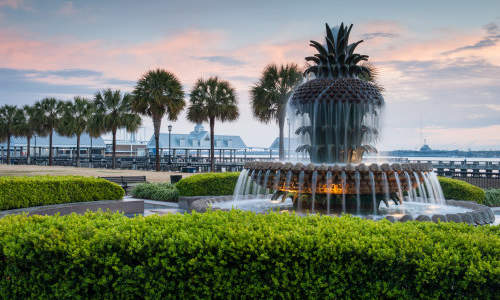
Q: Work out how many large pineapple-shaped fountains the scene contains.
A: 1